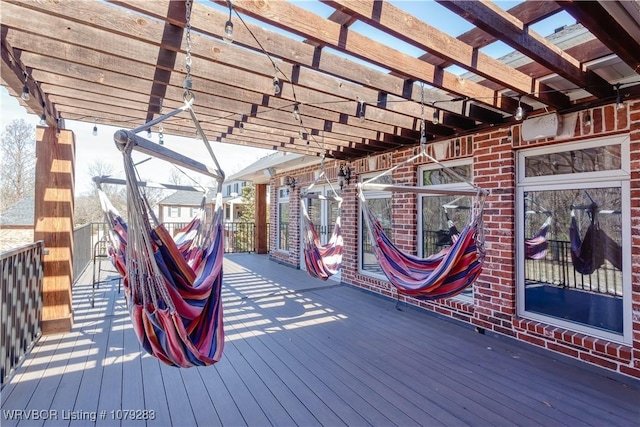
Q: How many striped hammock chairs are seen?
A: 4